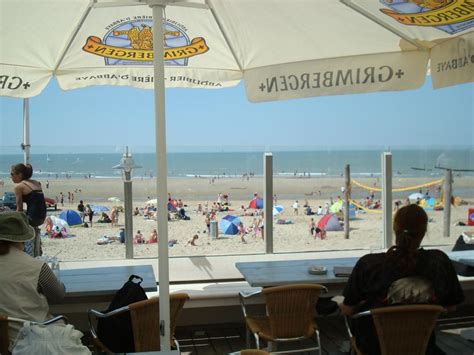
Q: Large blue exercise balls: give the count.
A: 0